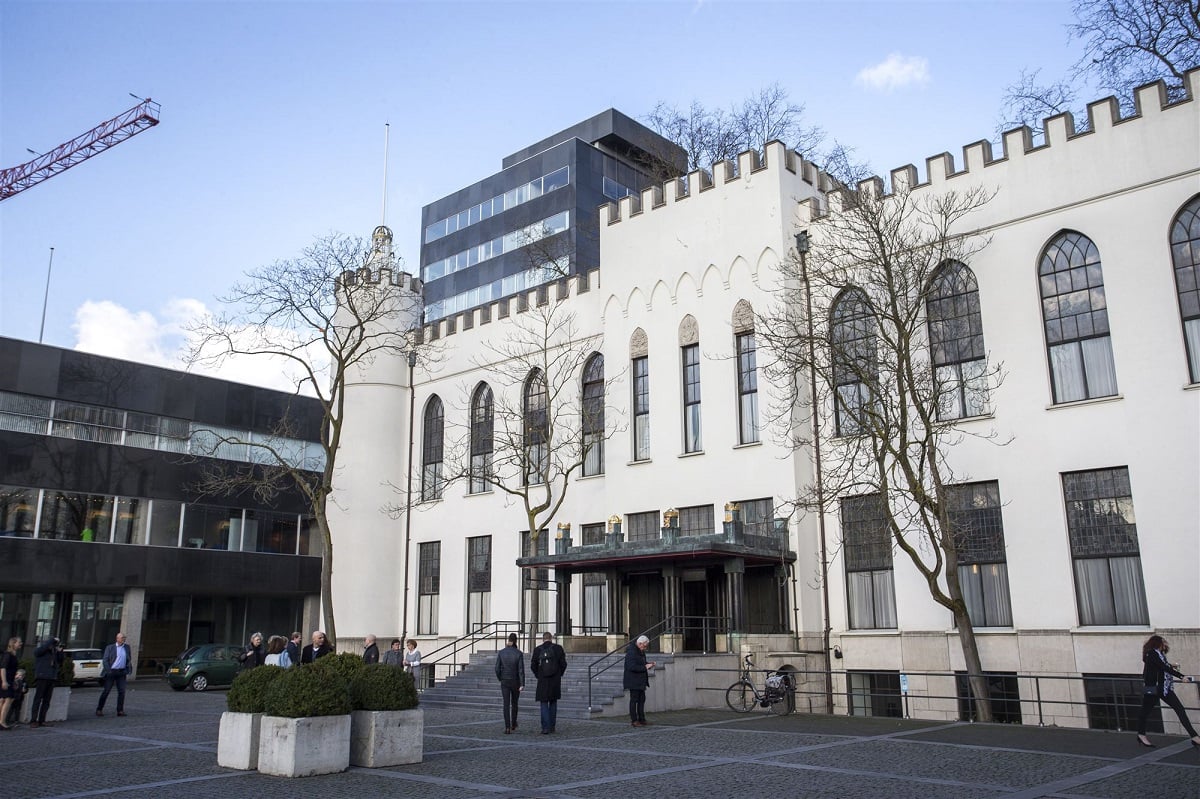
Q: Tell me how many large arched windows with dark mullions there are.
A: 8